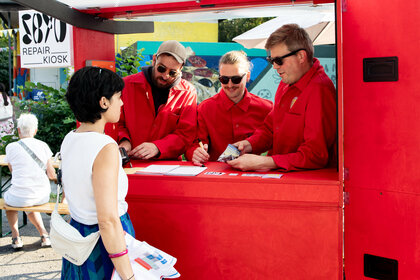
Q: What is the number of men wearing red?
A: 3